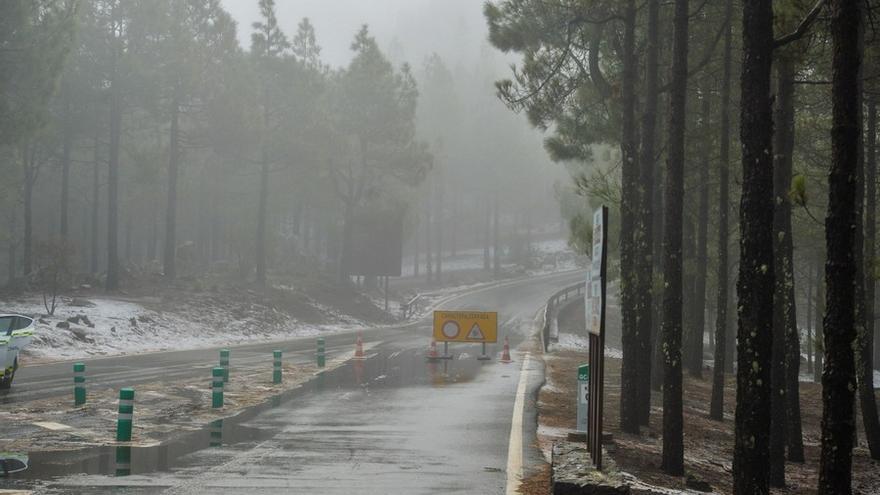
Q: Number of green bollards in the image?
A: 6